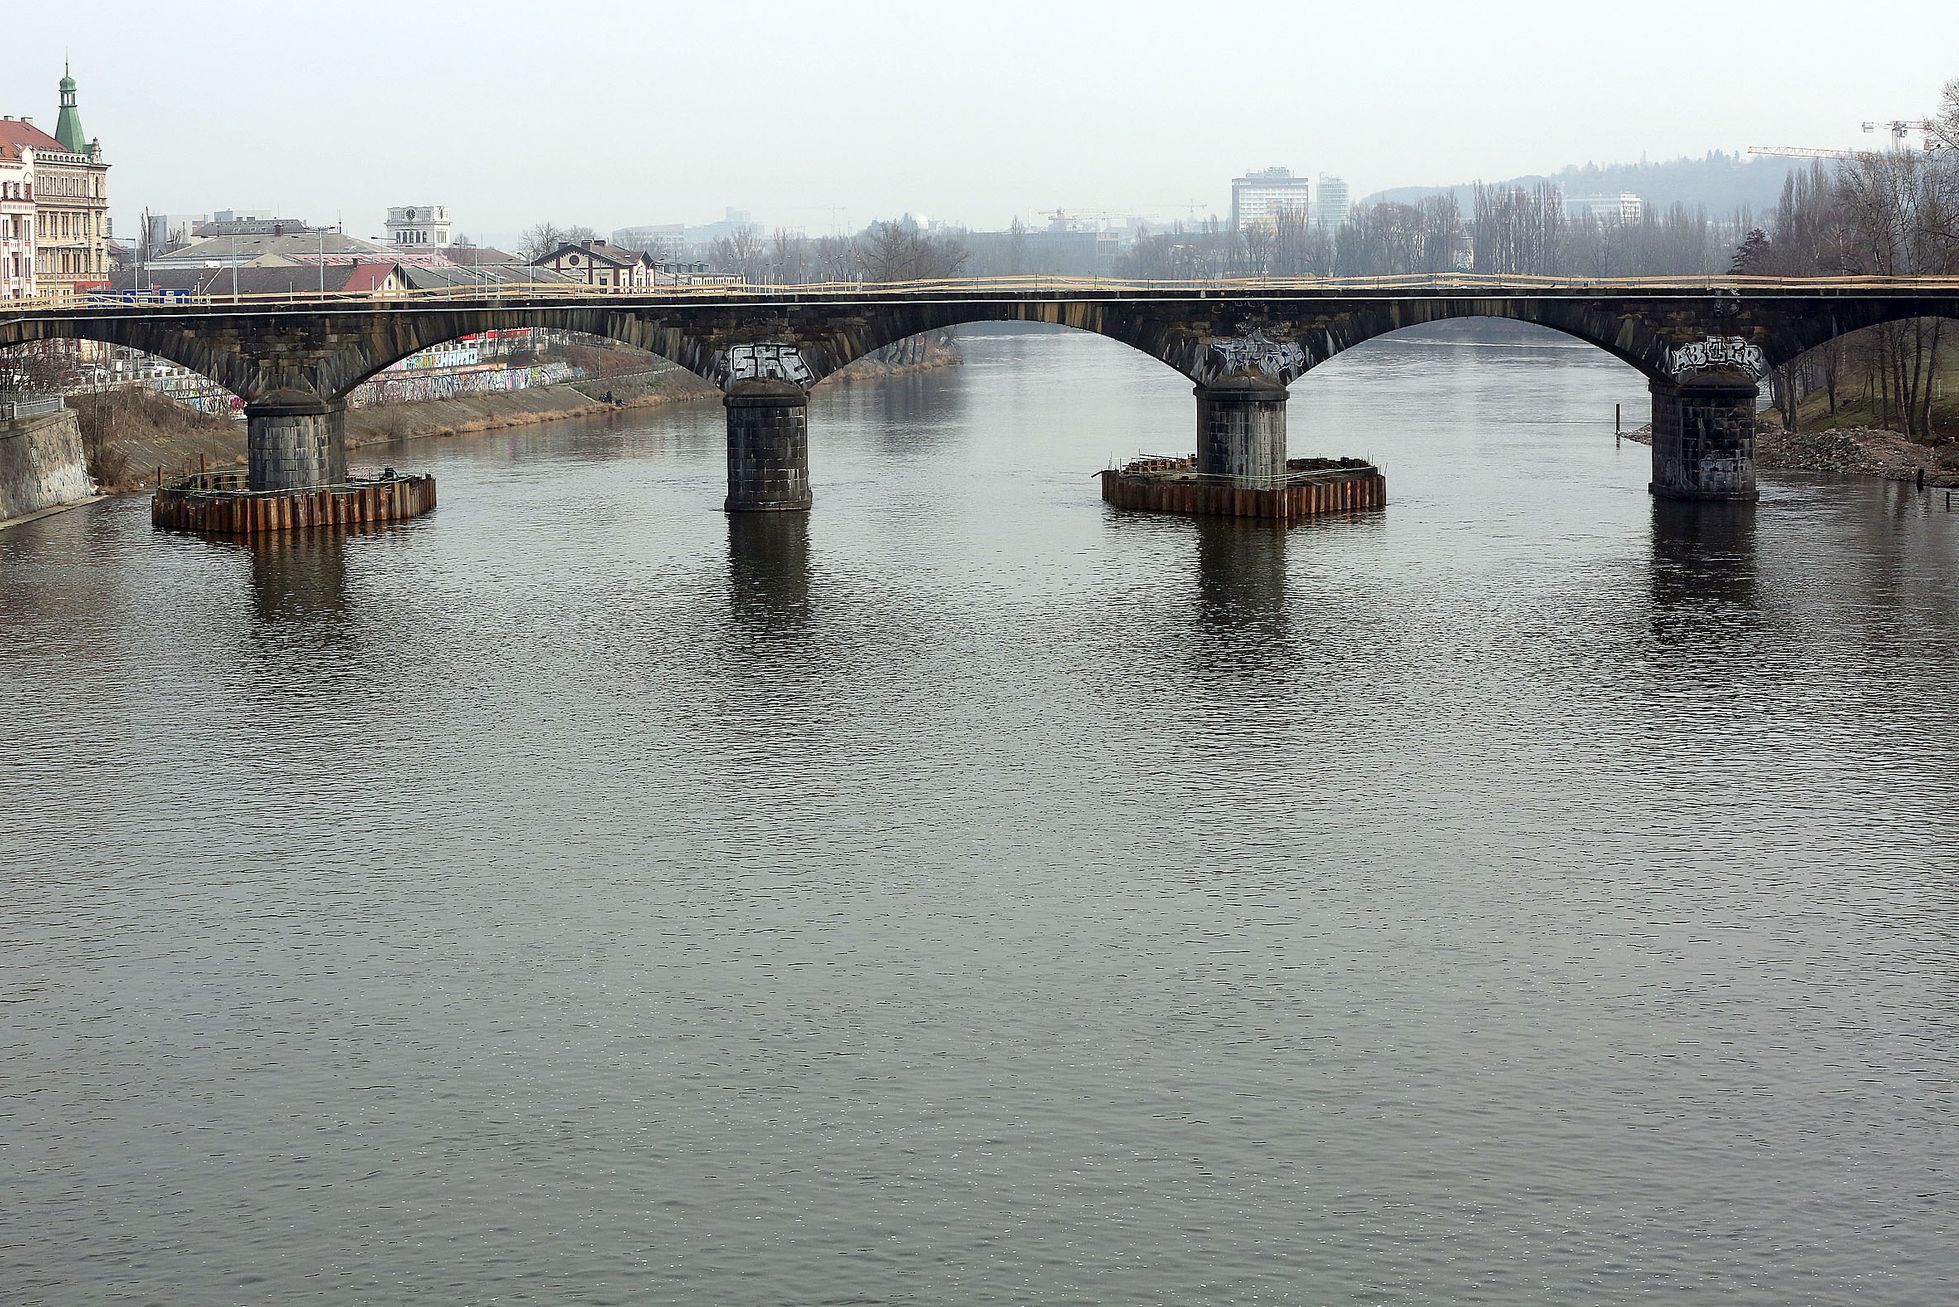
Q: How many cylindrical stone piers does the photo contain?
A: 4